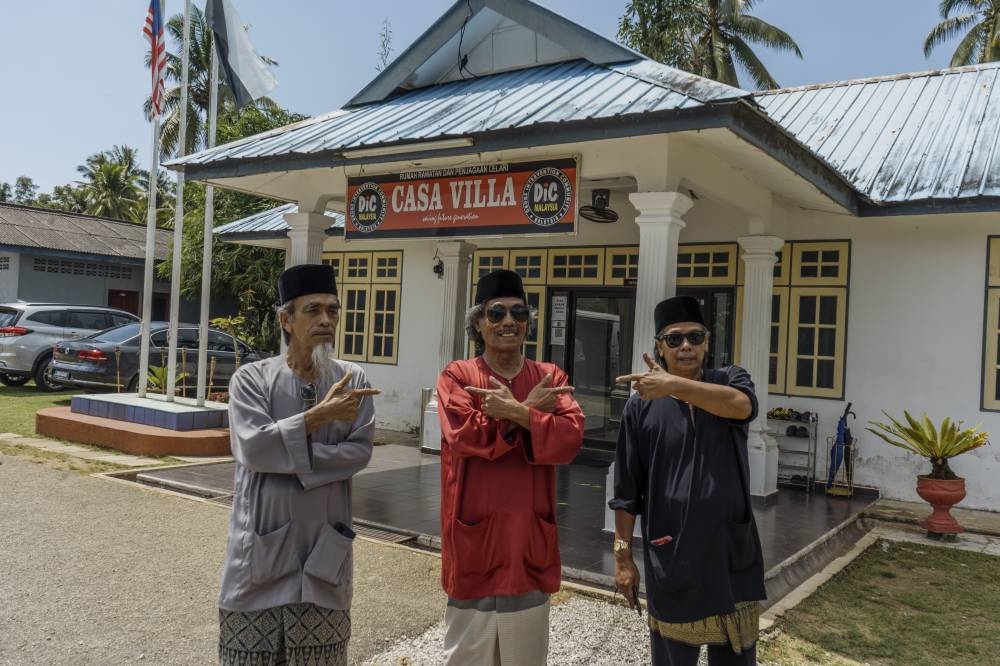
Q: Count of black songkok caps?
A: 3